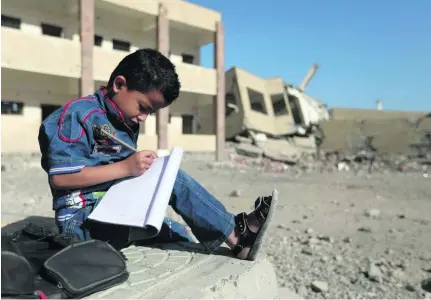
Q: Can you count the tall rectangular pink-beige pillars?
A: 3